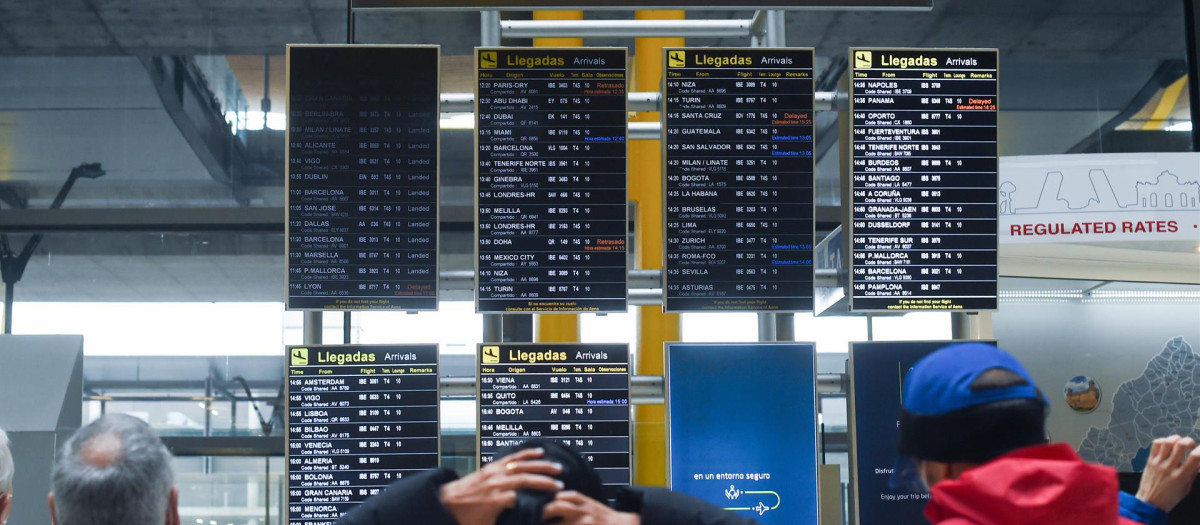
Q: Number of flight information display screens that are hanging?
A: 6